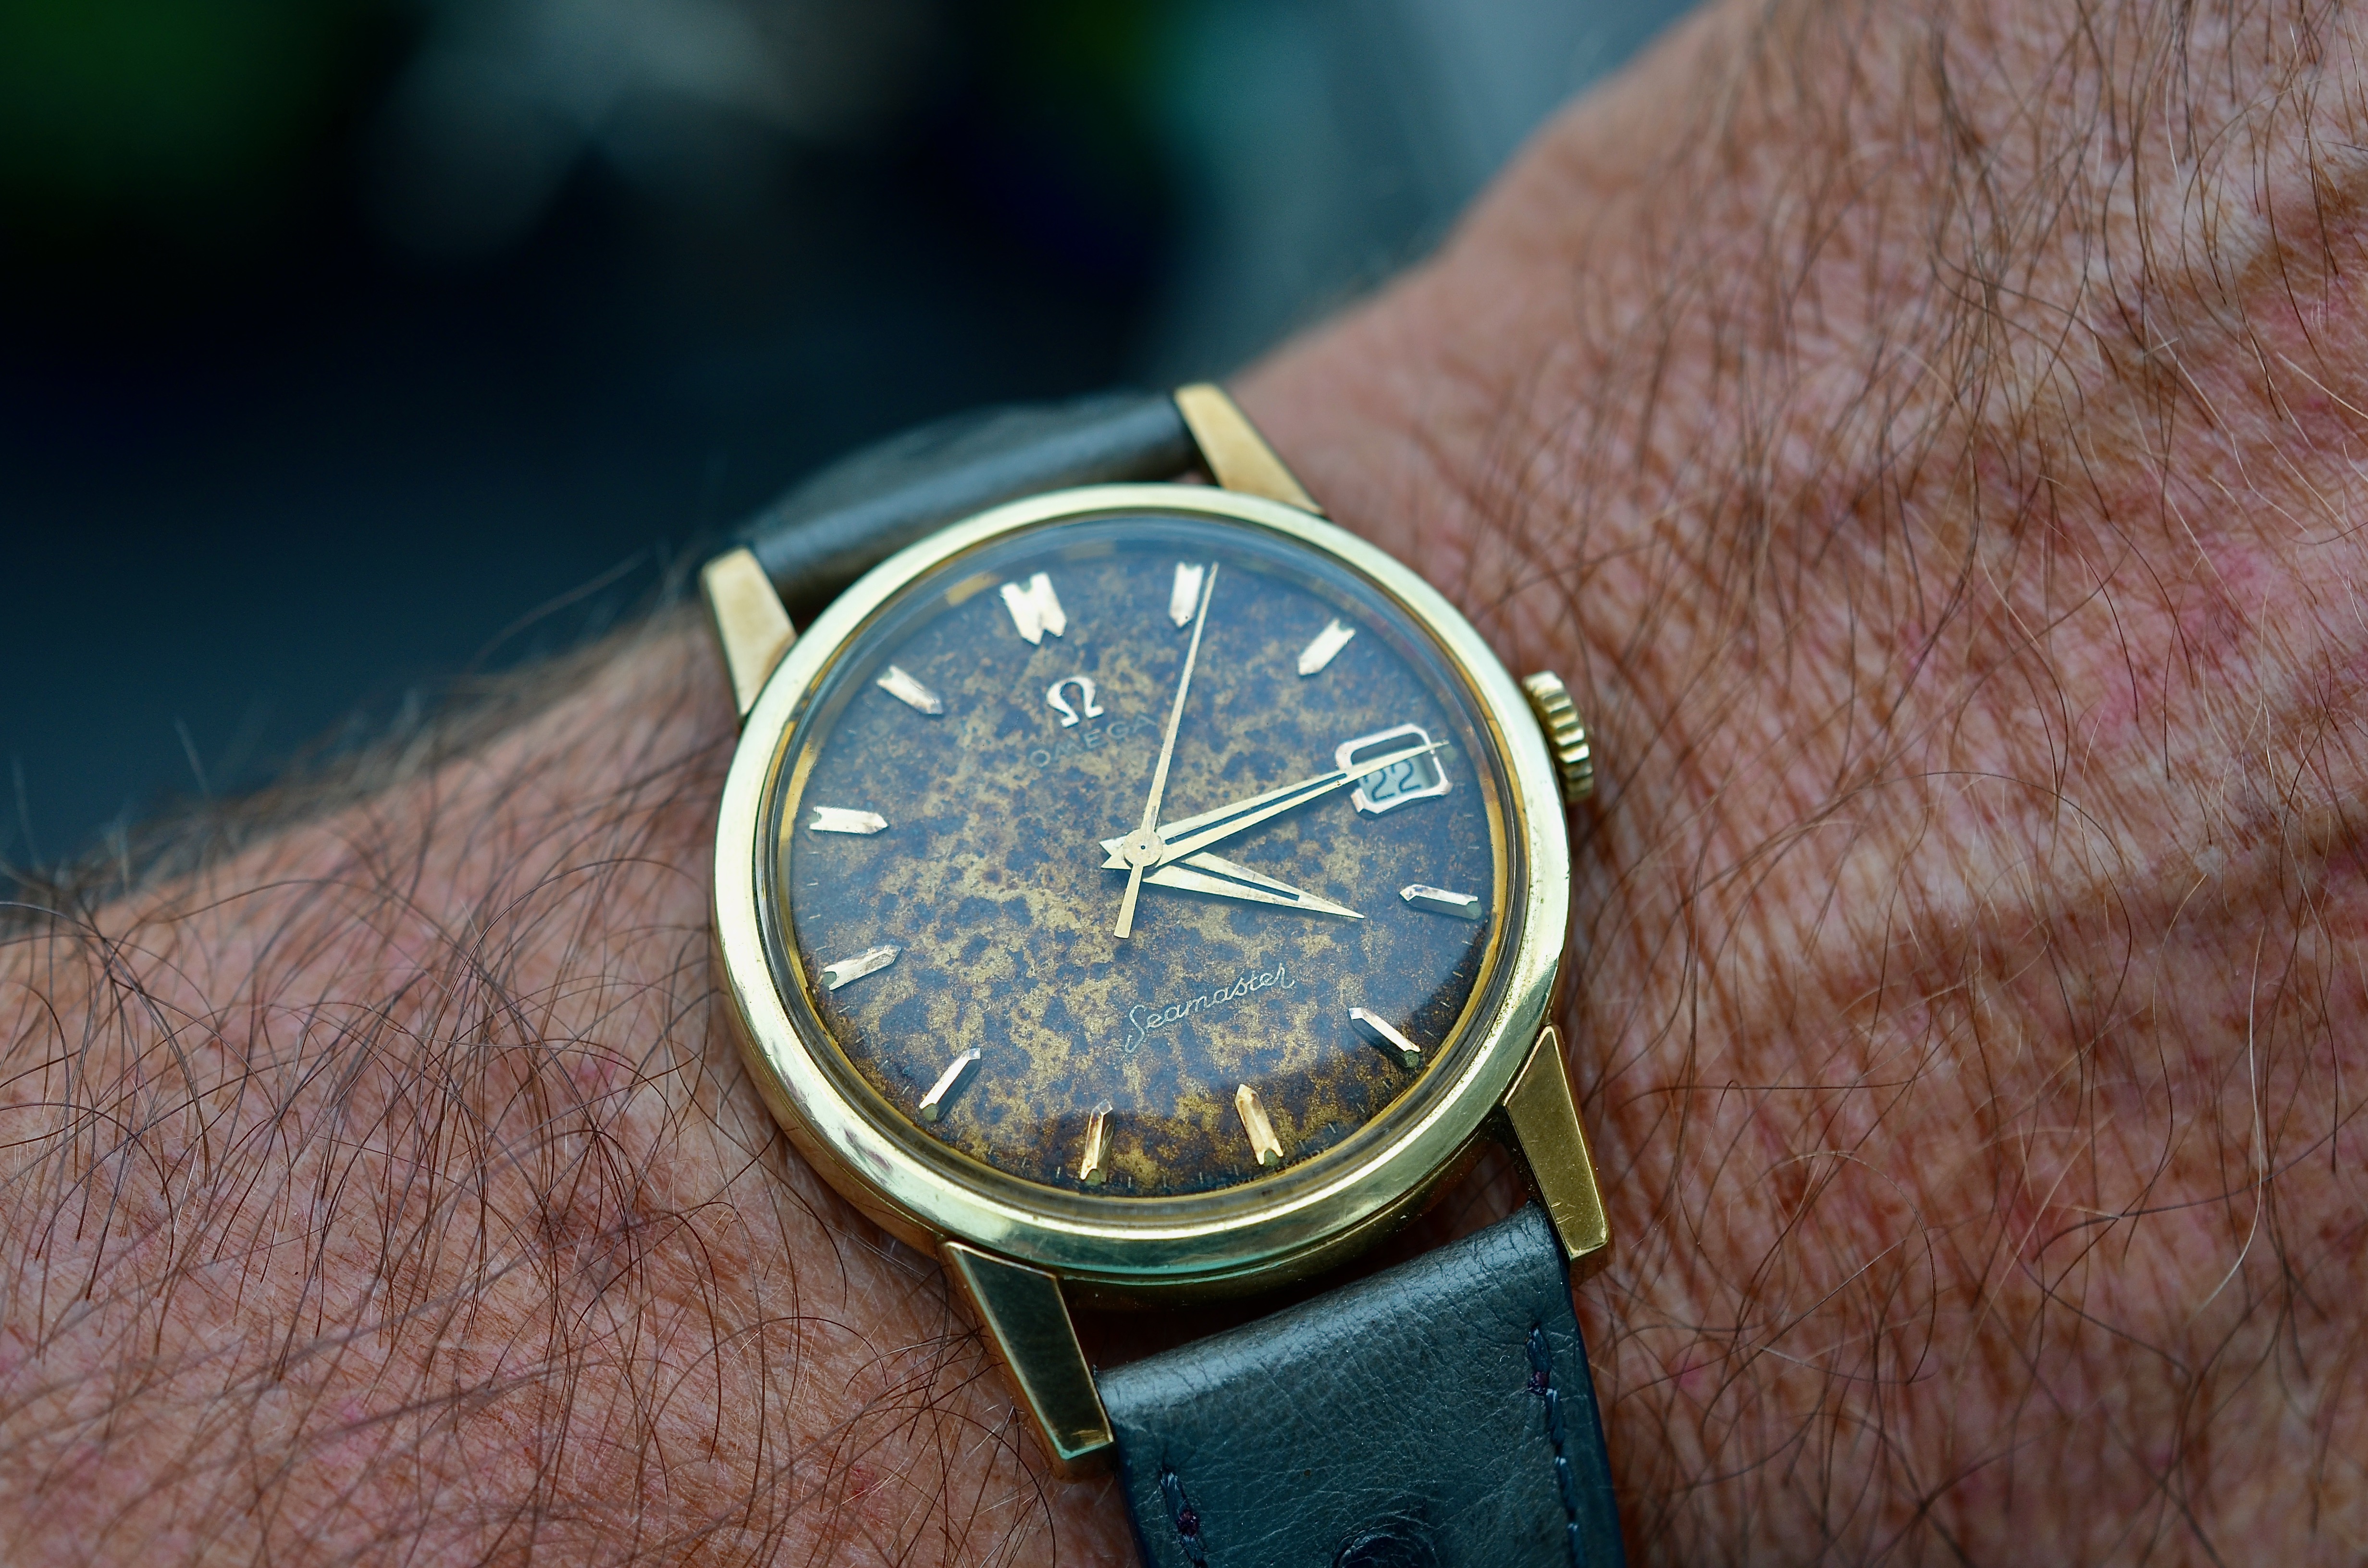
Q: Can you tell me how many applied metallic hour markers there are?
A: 11